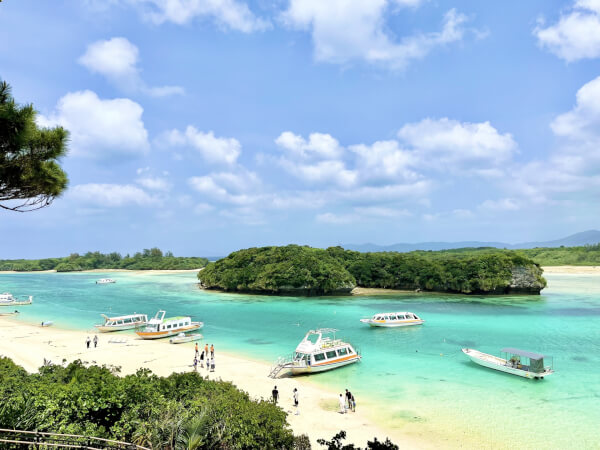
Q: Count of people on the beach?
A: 14